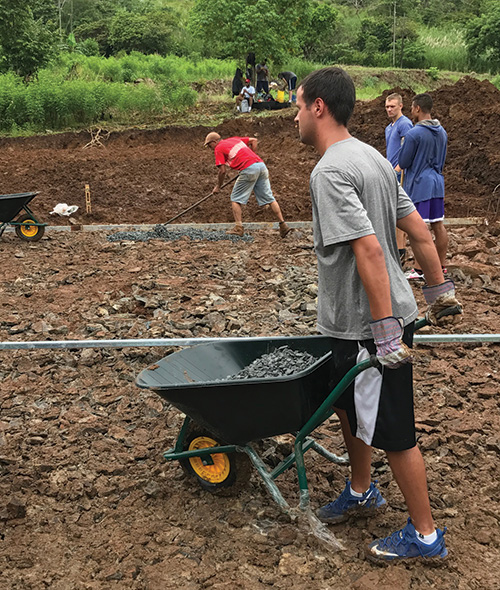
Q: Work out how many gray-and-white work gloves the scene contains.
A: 2